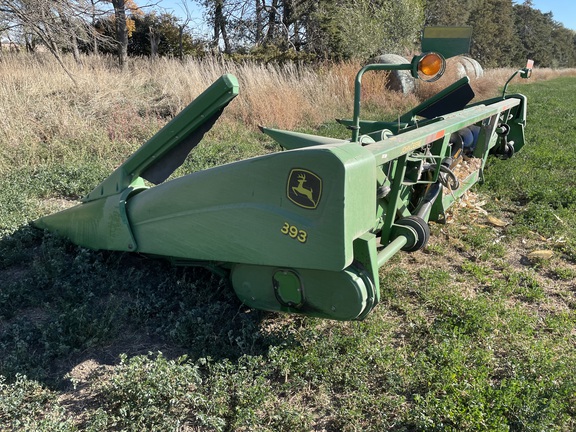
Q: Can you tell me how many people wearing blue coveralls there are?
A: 0